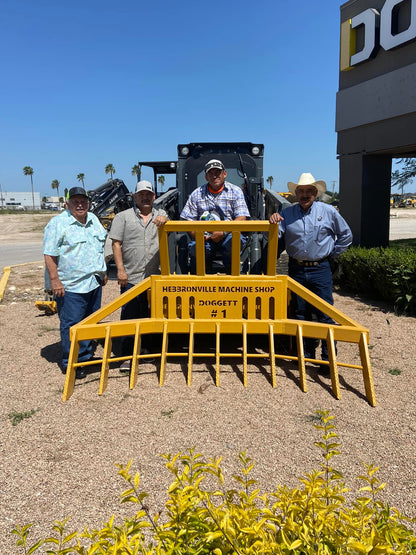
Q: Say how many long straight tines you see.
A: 11